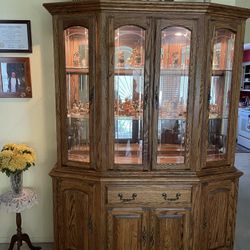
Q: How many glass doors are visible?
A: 4